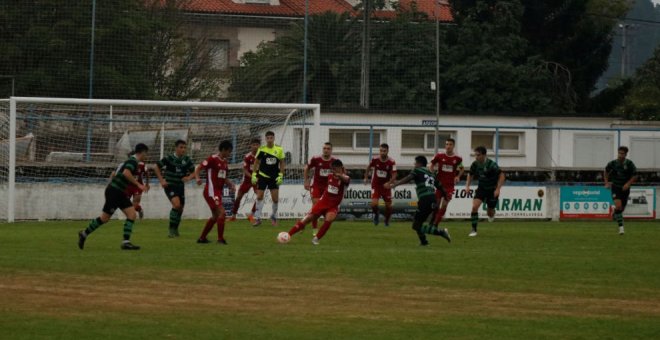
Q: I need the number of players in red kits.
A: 7